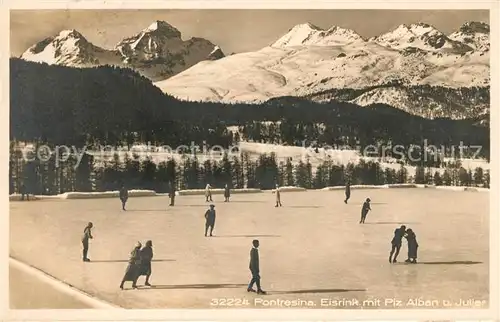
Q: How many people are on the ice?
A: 14